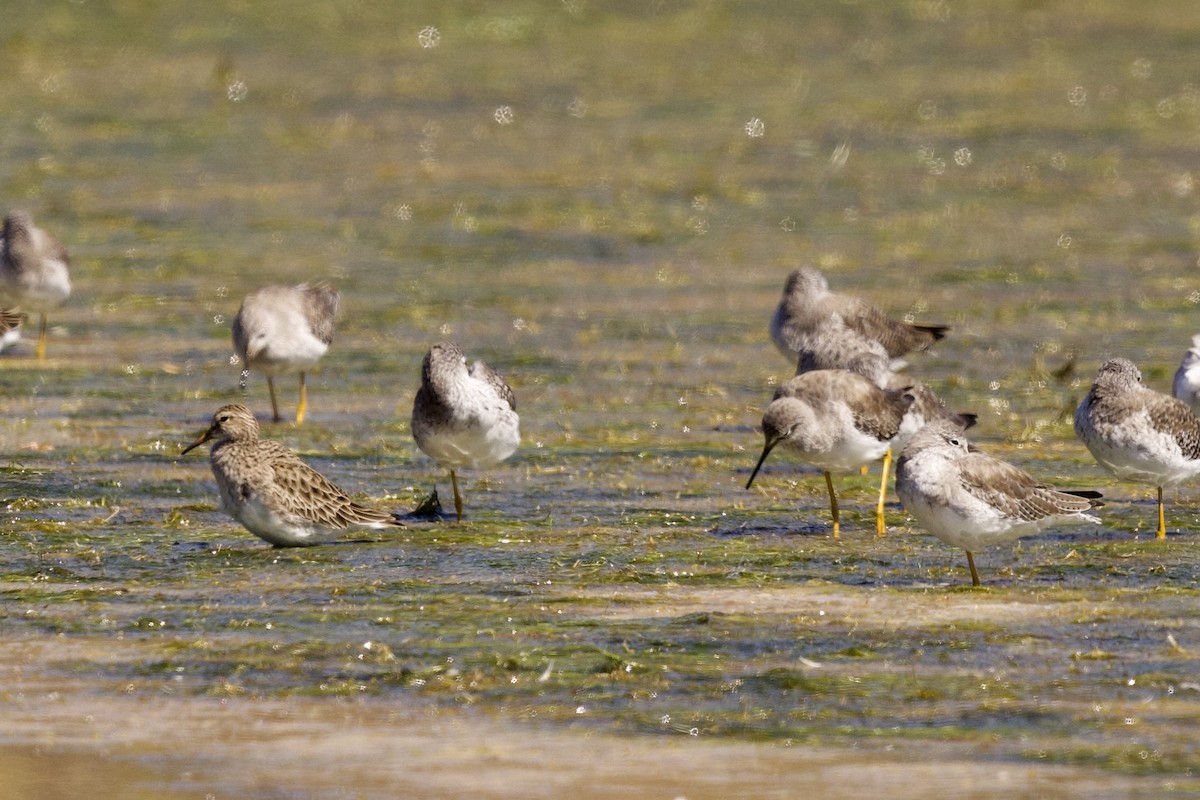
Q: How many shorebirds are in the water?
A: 11